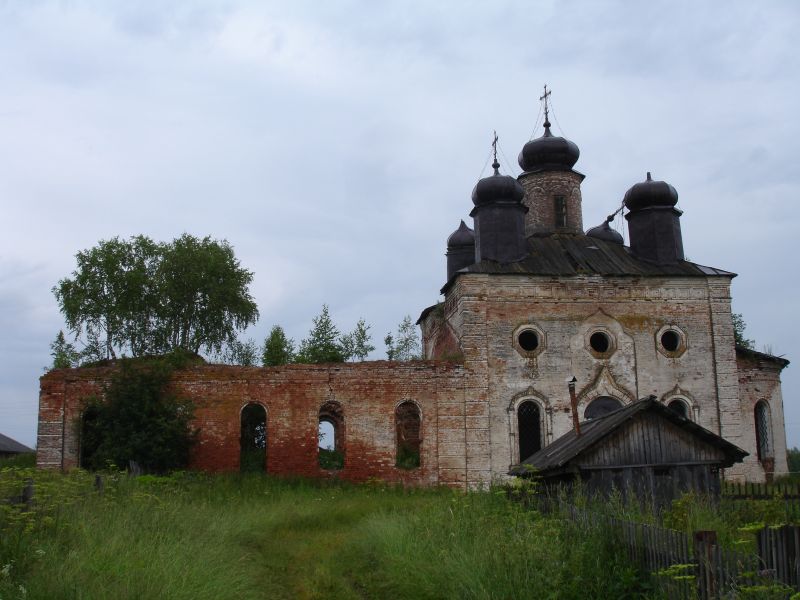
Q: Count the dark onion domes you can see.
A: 5